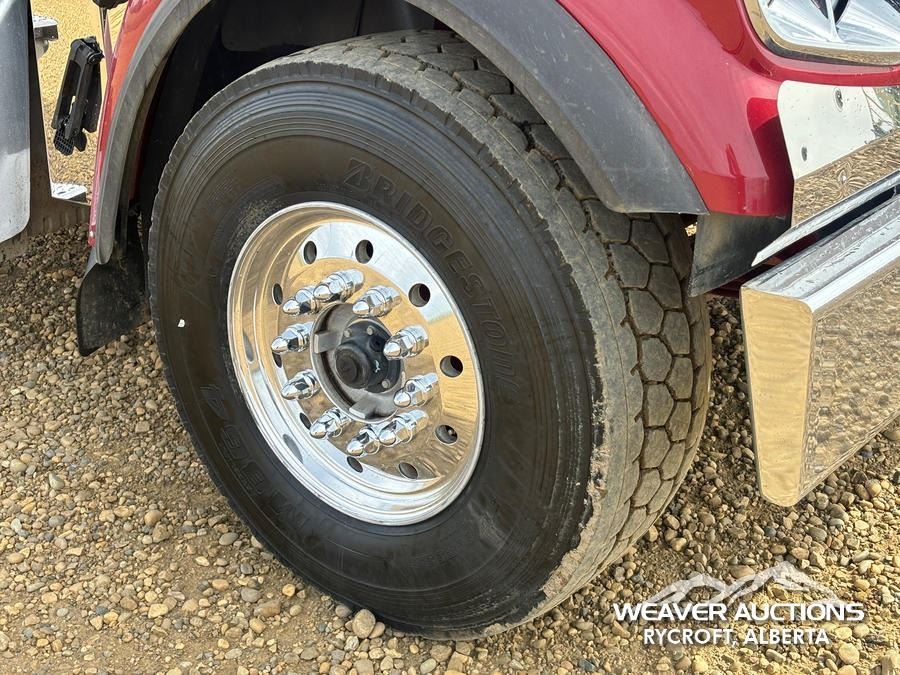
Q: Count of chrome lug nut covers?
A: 10